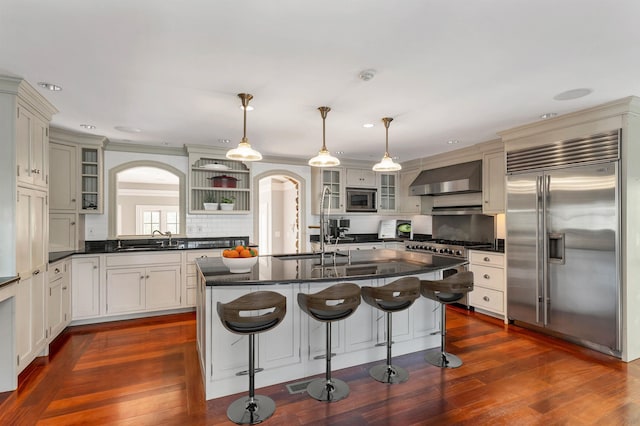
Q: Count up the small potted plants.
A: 2